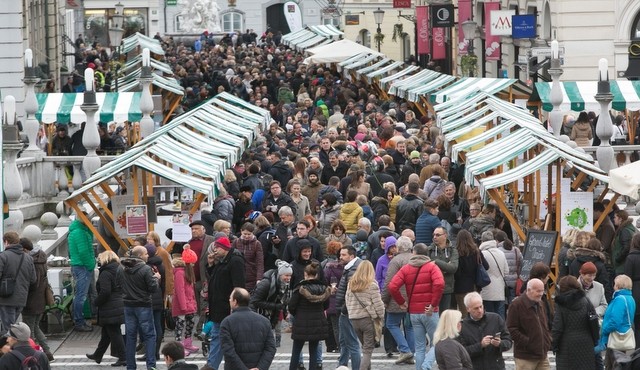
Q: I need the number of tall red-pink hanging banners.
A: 4